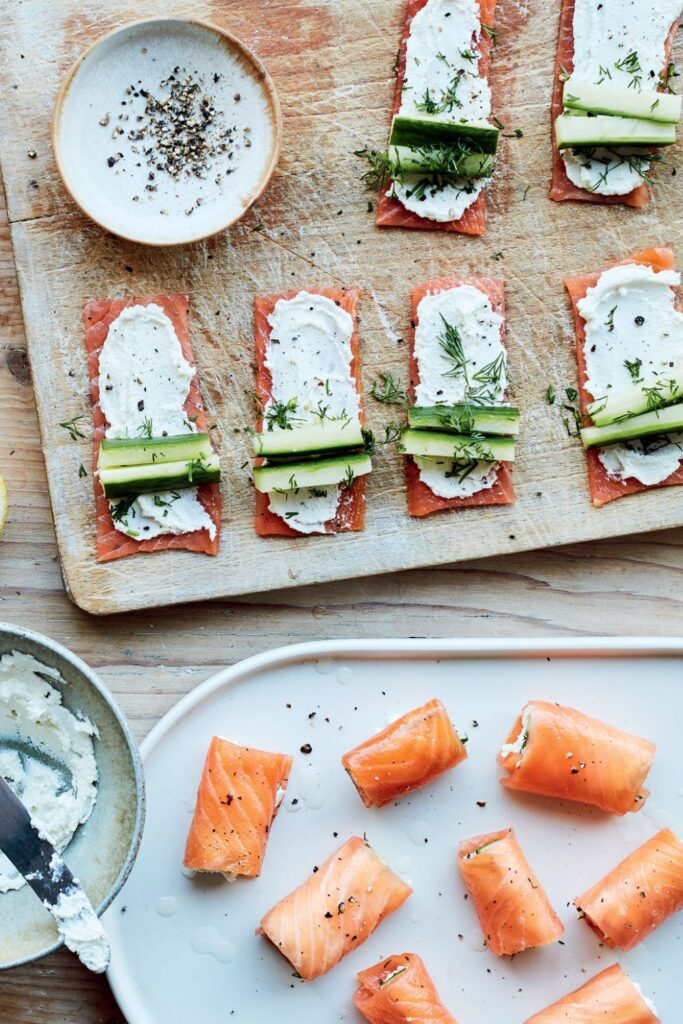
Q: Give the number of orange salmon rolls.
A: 8